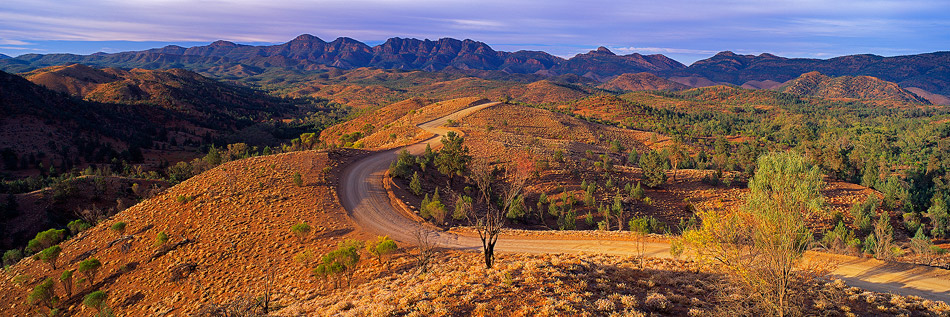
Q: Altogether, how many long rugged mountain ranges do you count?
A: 1